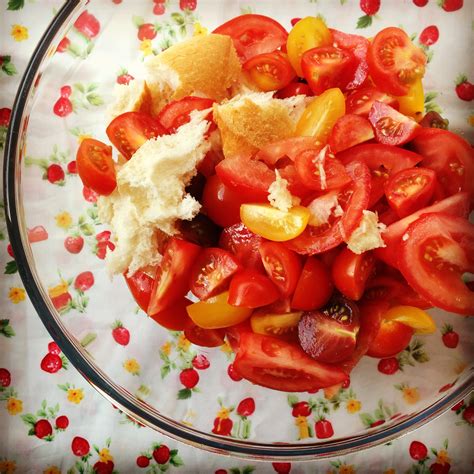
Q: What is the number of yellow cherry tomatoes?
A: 7